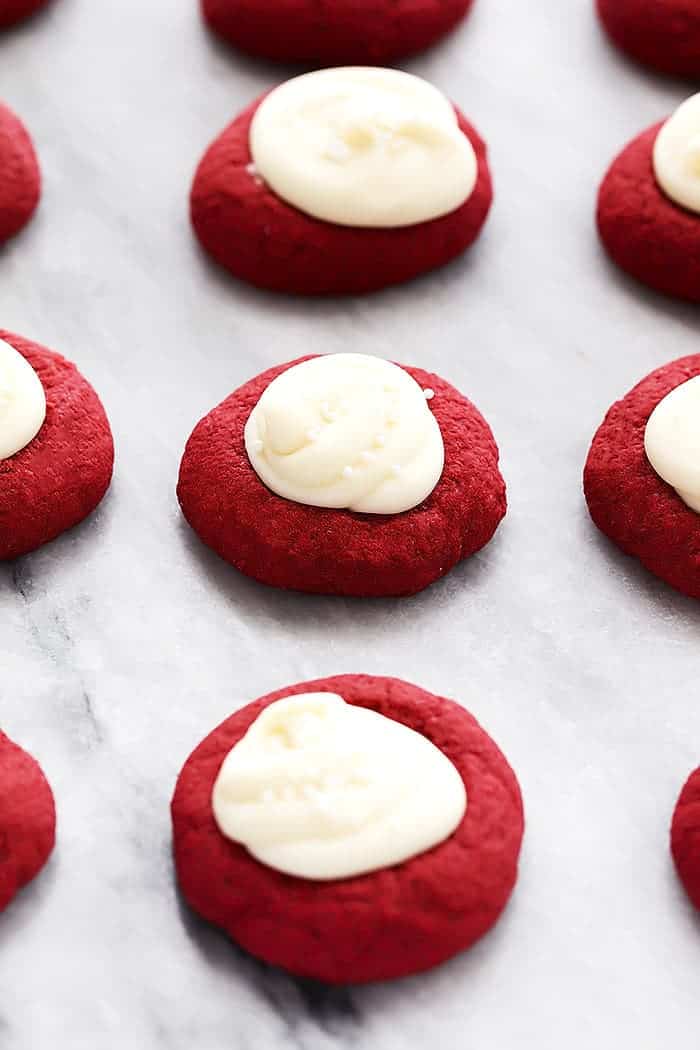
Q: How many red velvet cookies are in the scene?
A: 12